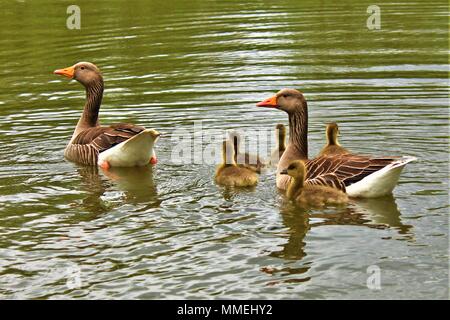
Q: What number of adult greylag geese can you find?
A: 2